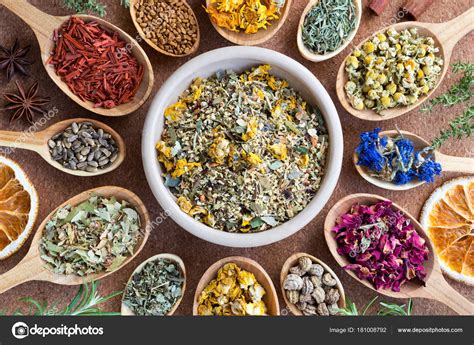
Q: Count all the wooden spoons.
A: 12